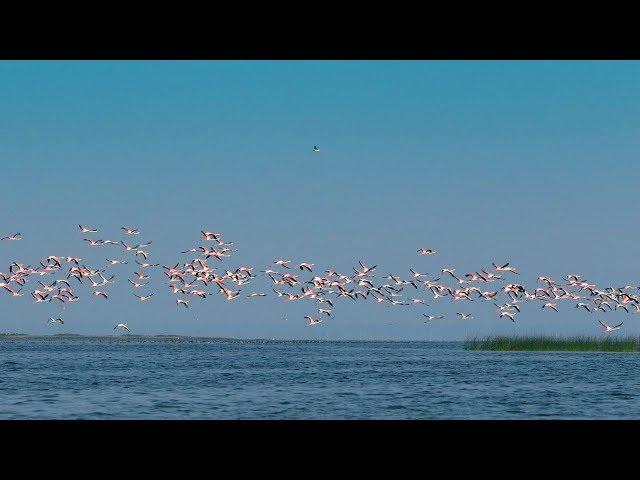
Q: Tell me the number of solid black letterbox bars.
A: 2